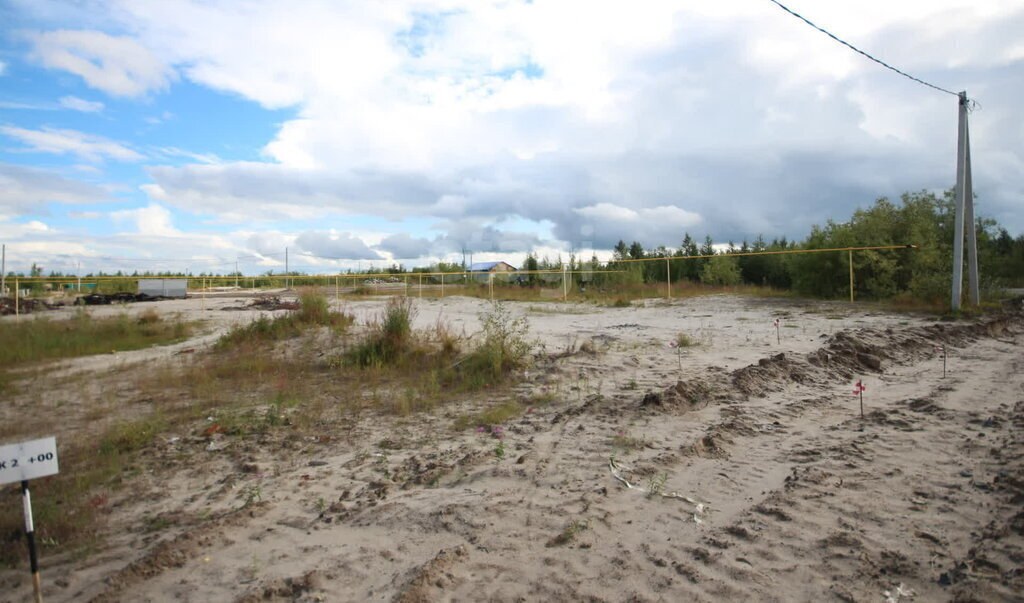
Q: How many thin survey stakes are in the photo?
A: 4